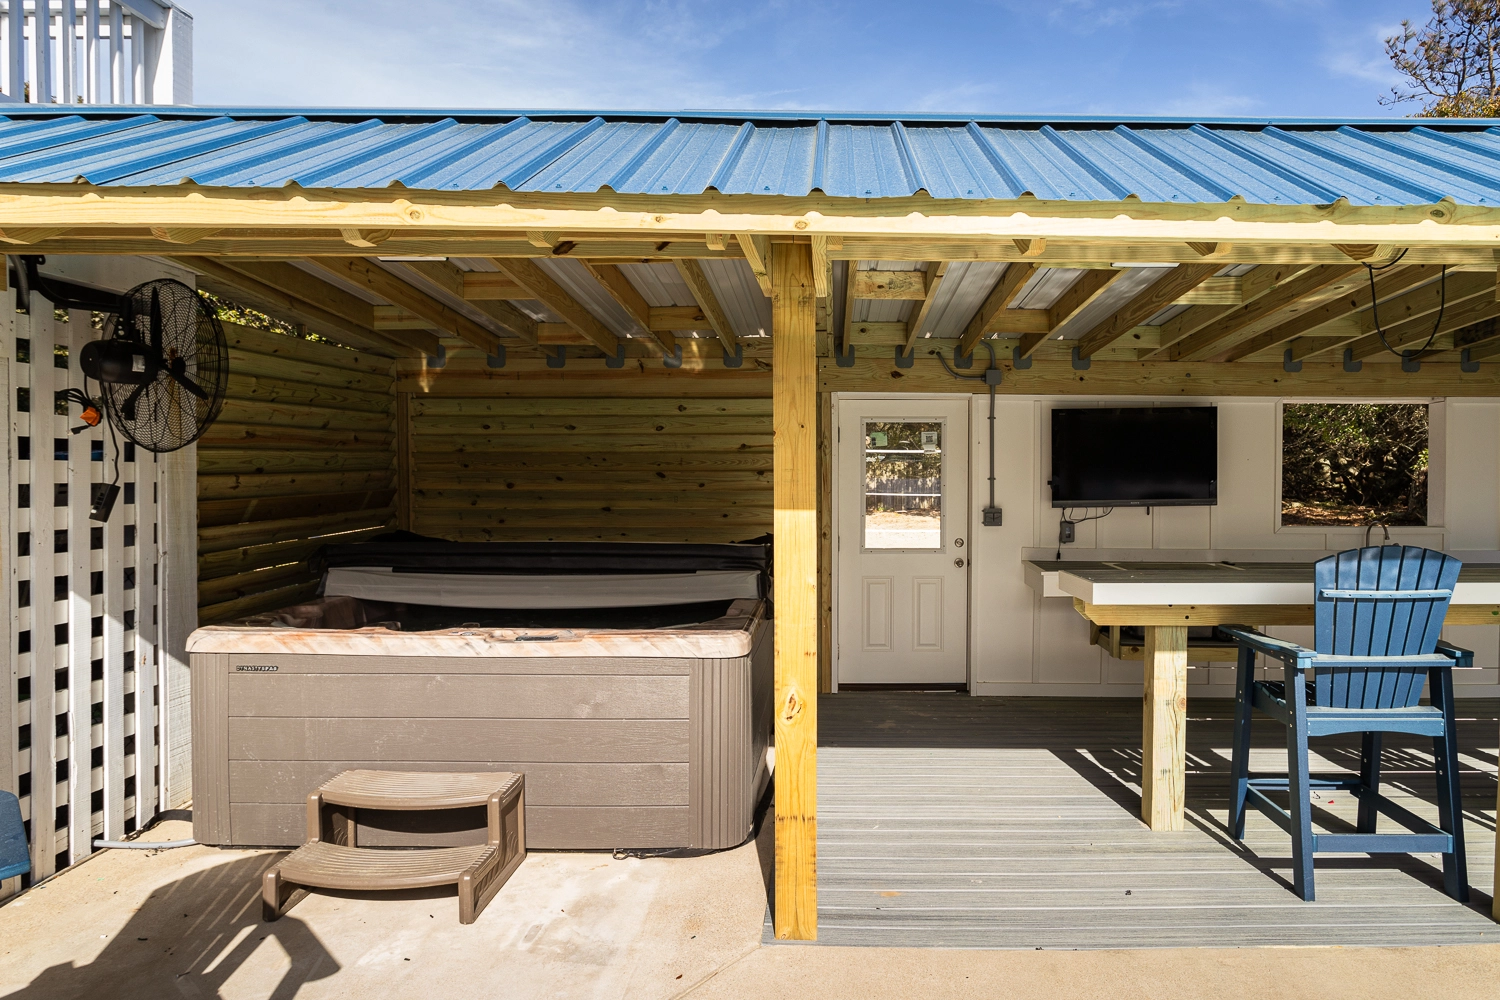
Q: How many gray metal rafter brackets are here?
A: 15